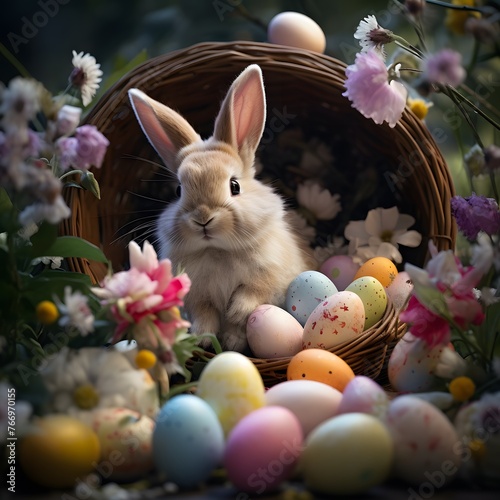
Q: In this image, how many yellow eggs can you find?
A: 3